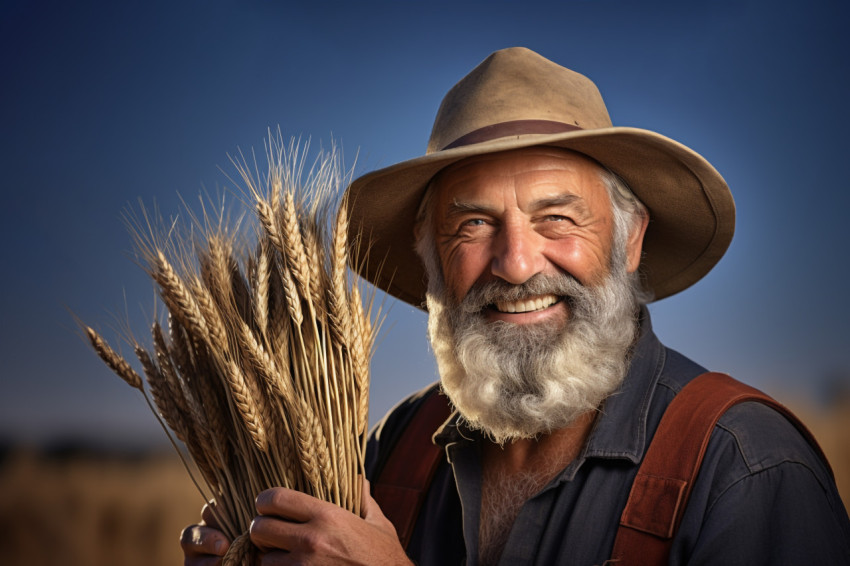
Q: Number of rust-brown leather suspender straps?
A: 2